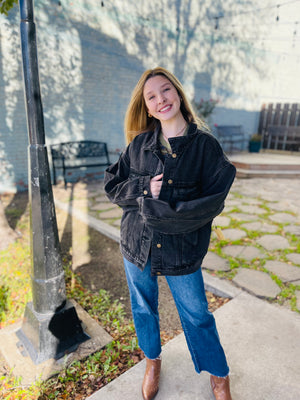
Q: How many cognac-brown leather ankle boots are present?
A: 2